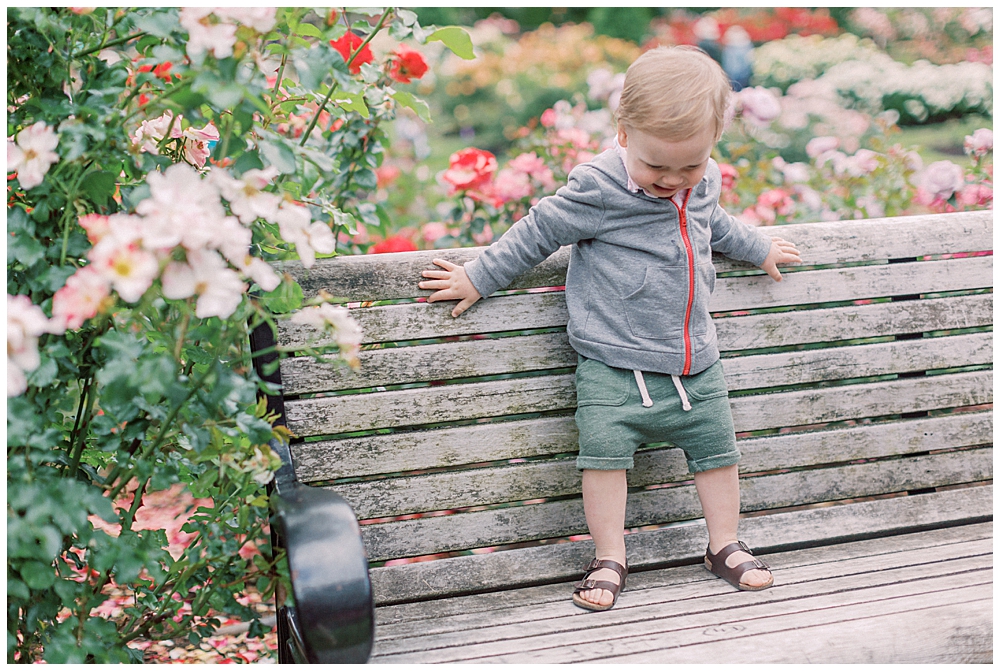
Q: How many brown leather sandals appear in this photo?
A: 2